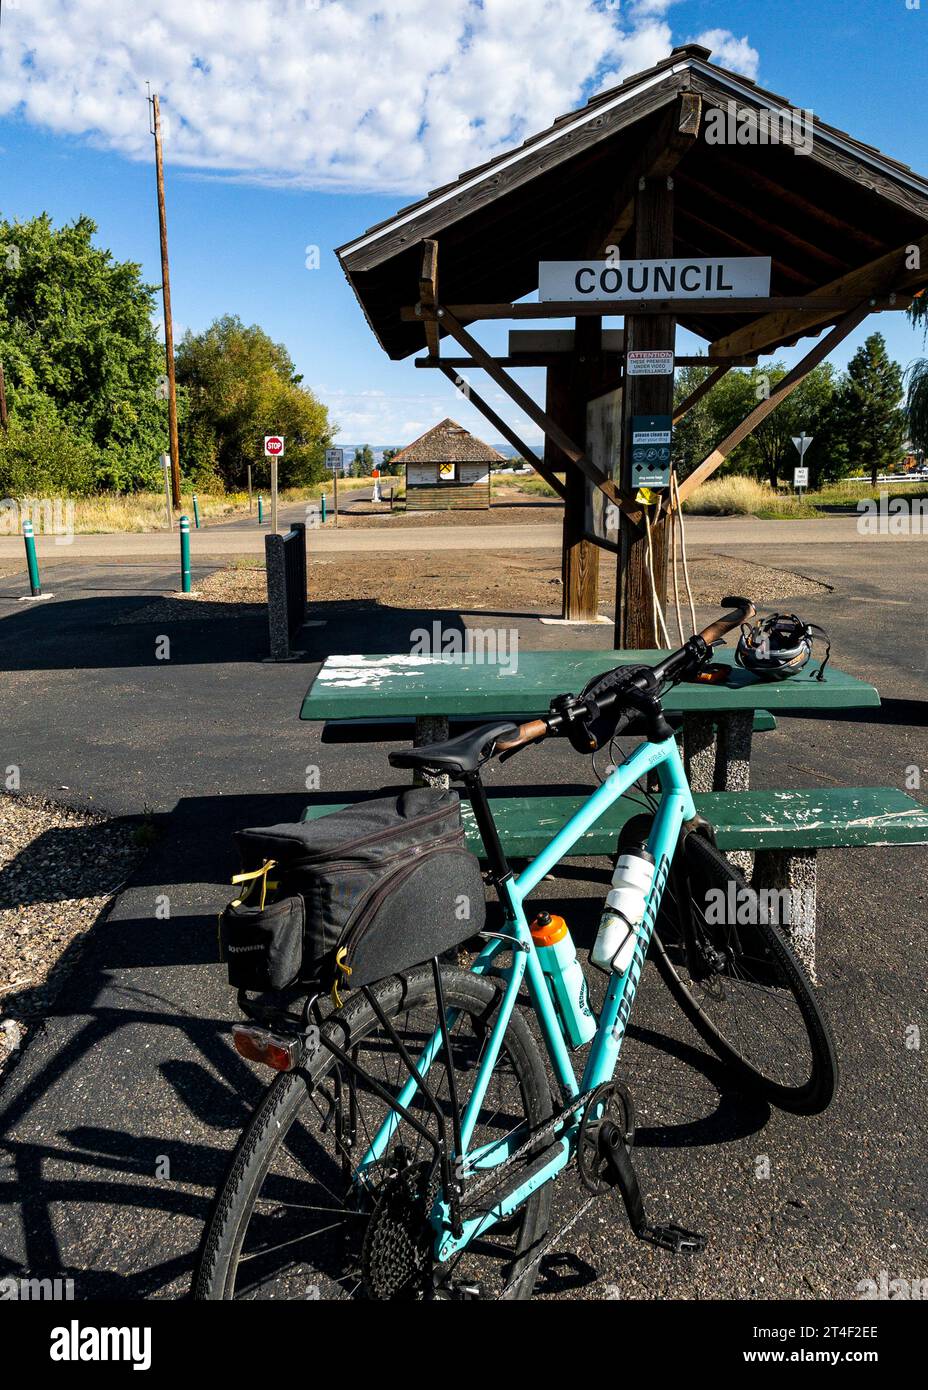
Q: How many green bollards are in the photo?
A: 5